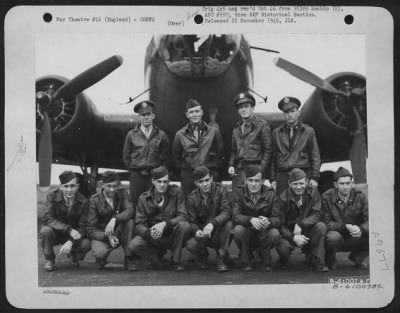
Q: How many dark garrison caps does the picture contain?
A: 8